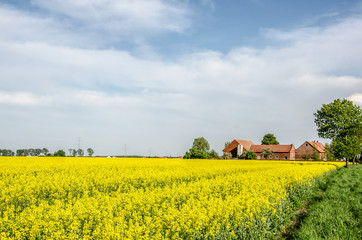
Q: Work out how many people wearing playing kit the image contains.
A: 0